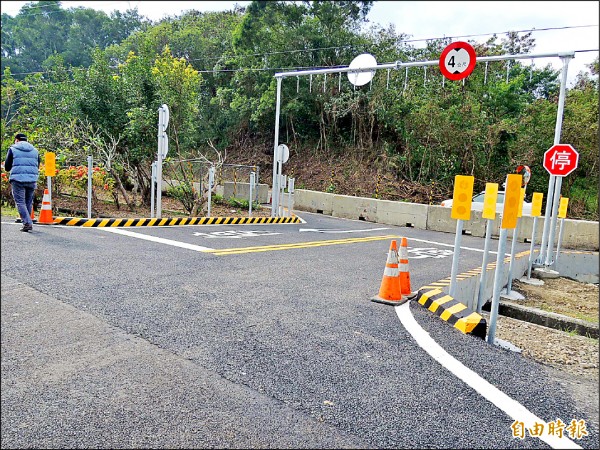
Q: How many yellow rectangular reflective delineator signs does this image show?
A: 7